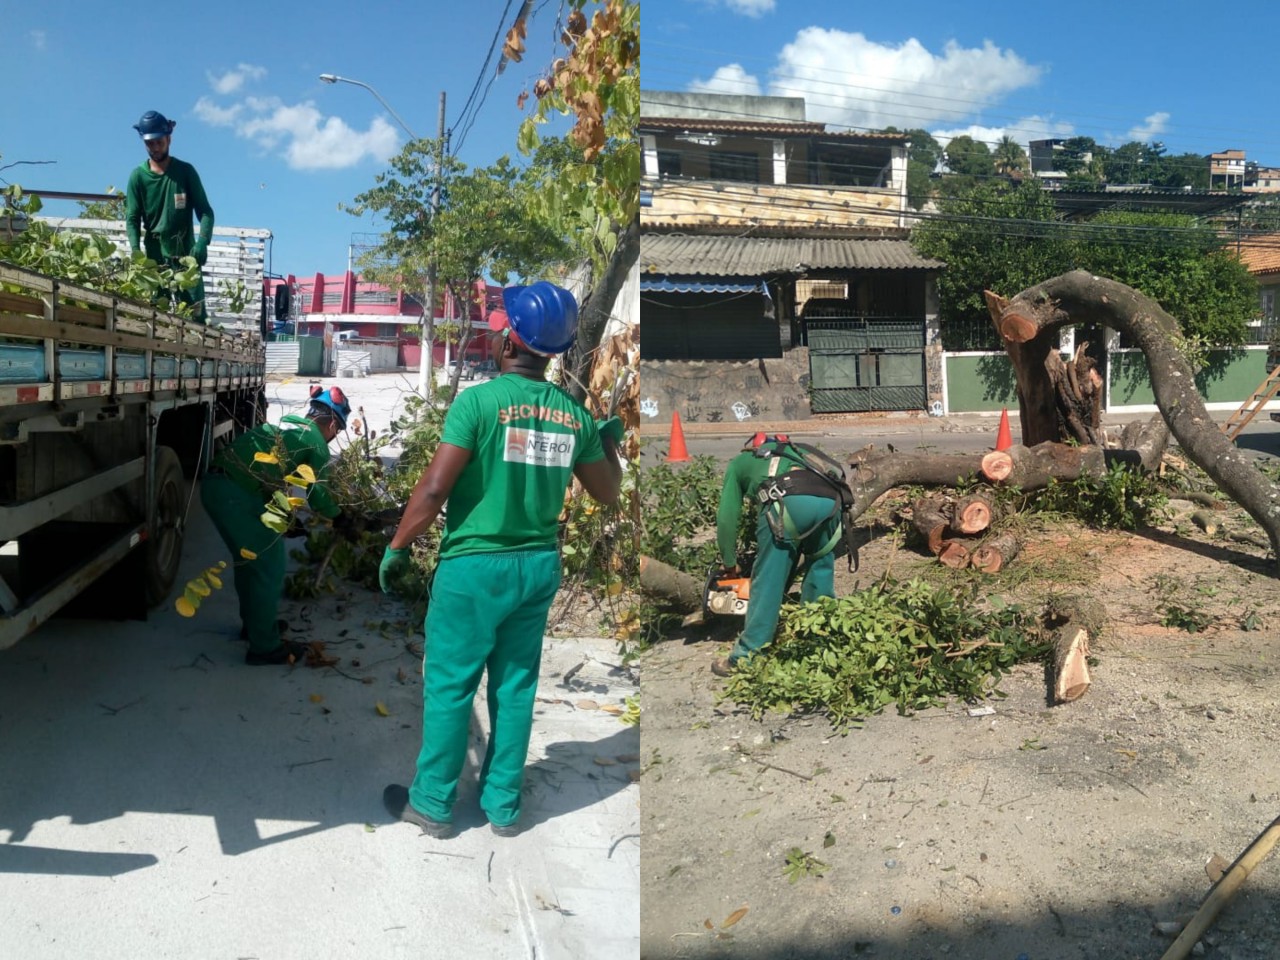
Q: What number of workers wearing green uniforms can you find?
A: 4